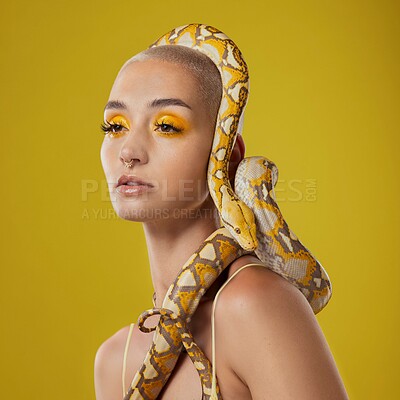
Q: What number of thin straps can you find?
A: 2